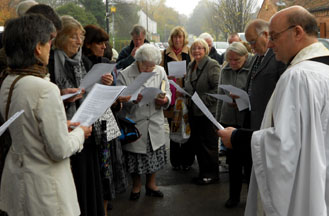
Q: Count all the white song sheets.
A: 11